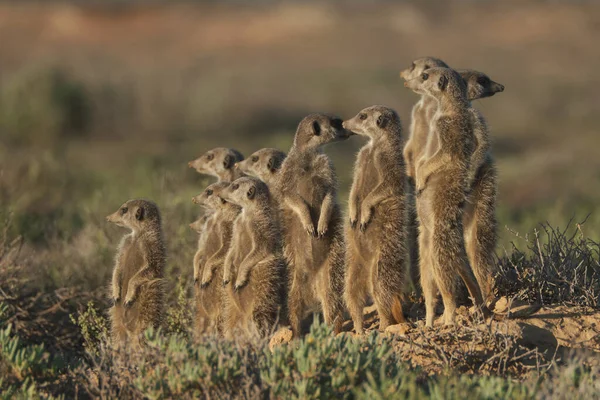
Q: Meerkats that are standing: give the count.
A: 11